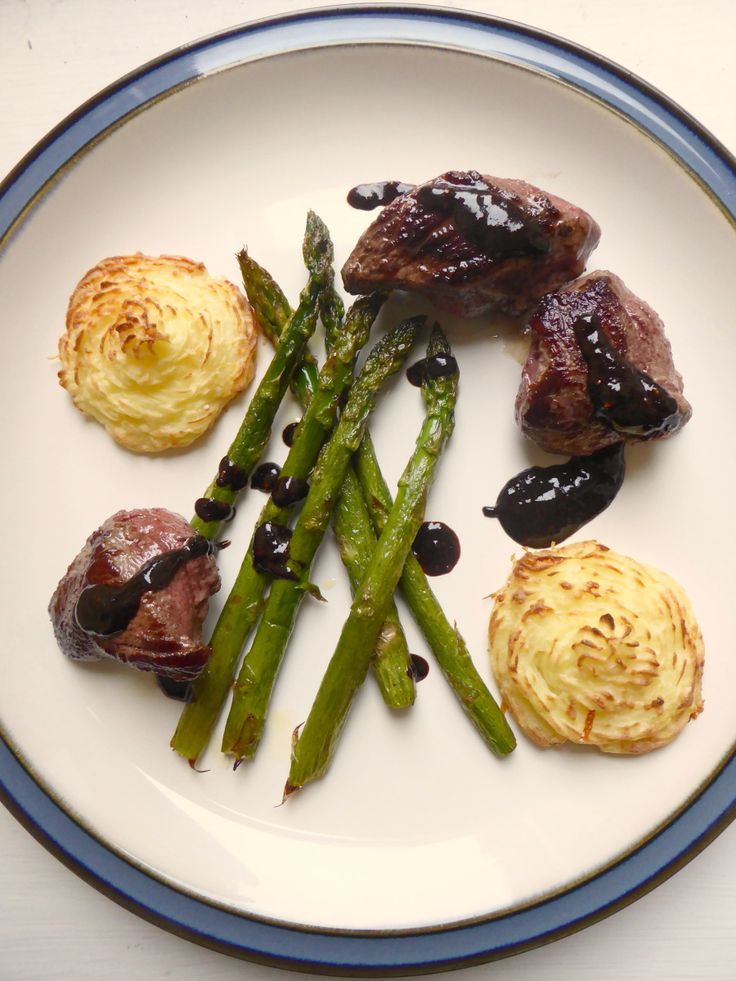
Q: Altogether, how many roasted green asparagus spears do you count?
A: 6